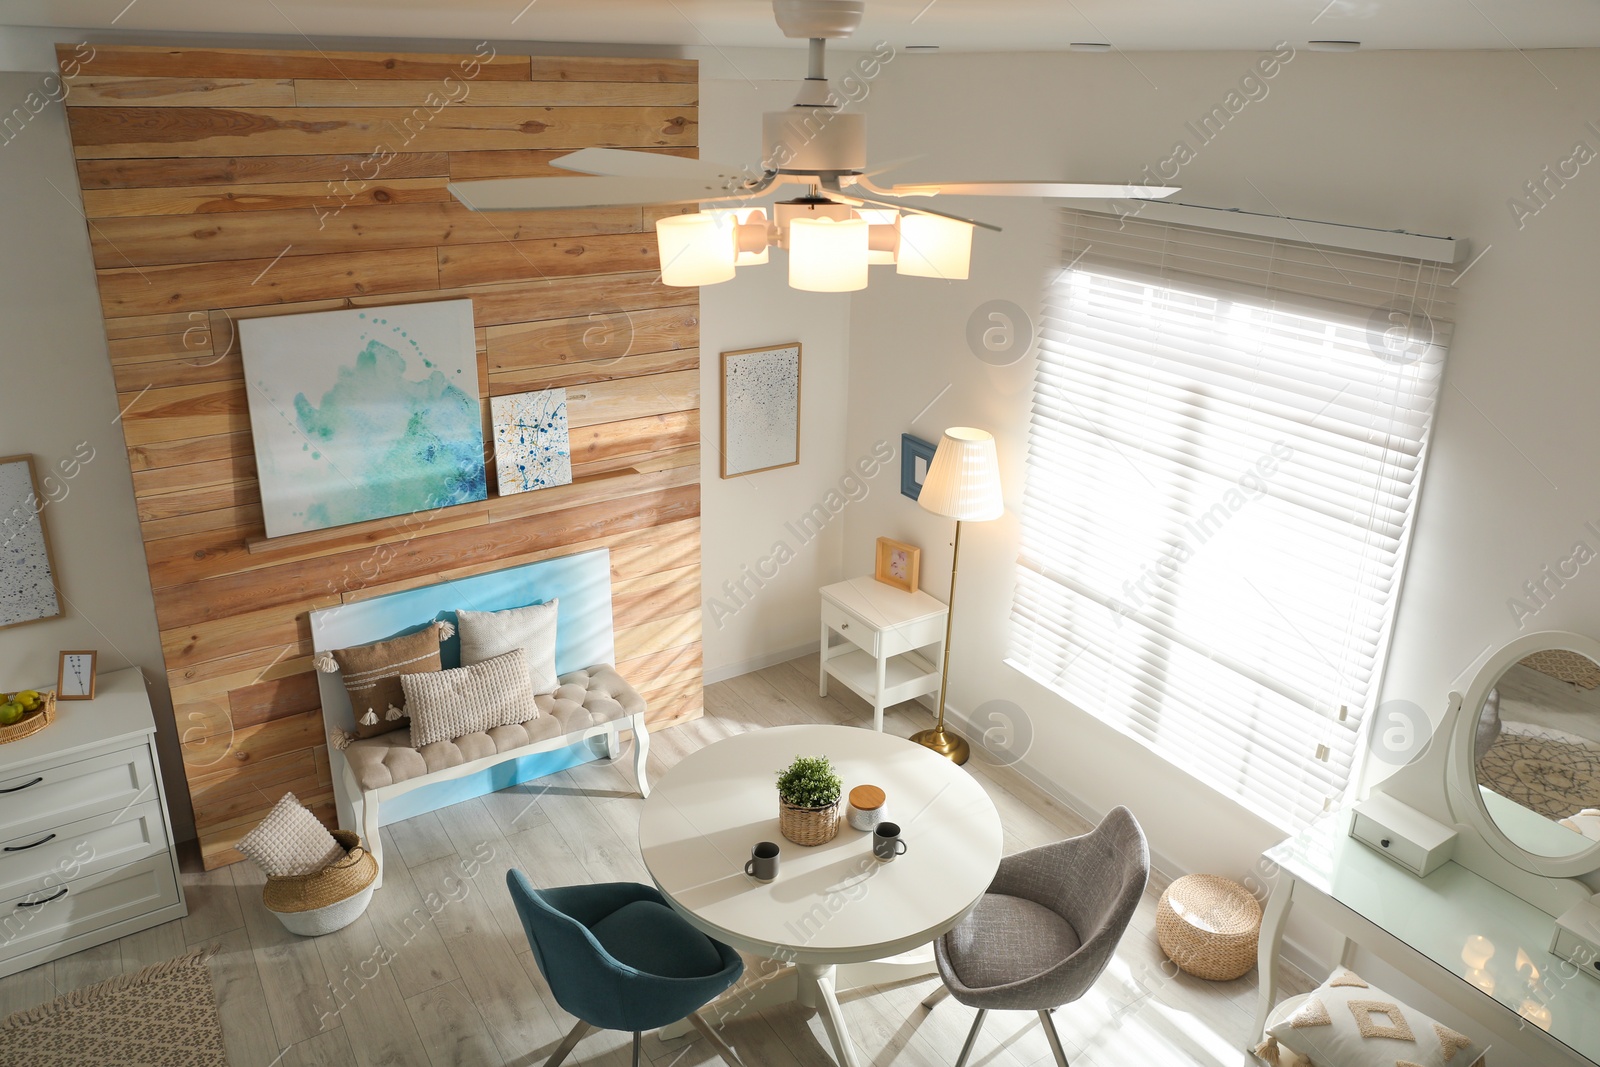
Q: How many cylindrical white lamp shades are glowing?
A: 5